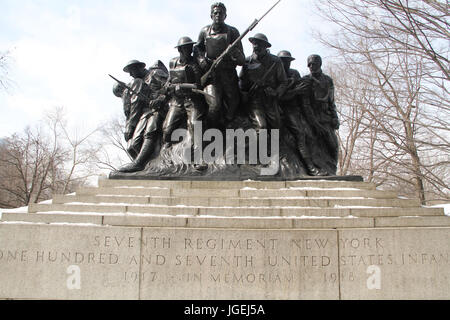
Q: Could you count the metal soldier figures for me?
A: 7